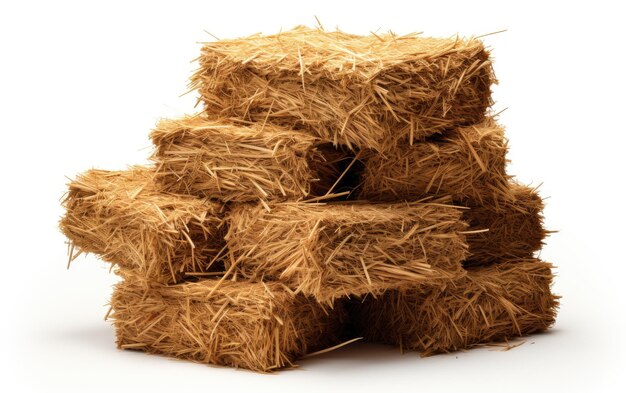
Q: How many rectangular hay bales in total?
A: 8